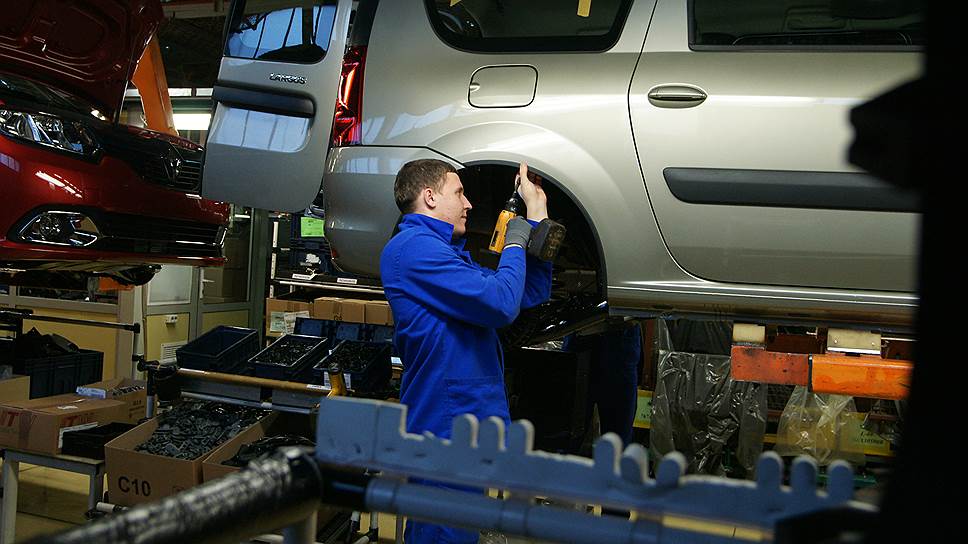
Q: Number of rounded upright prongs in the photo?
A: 9